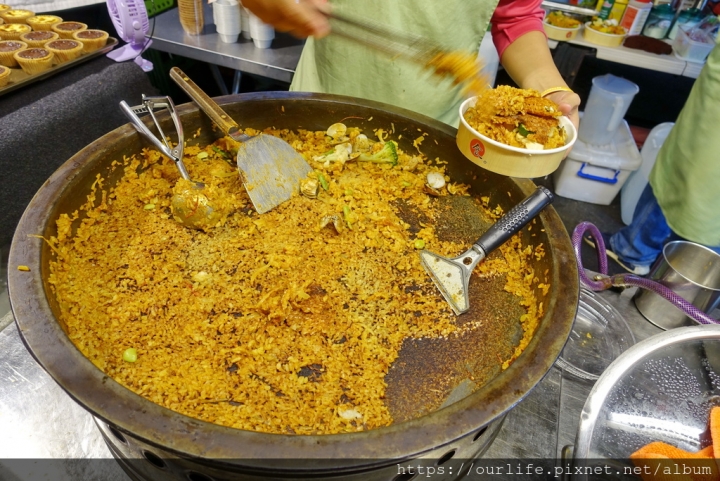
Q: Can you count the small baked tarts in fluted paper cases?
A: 11